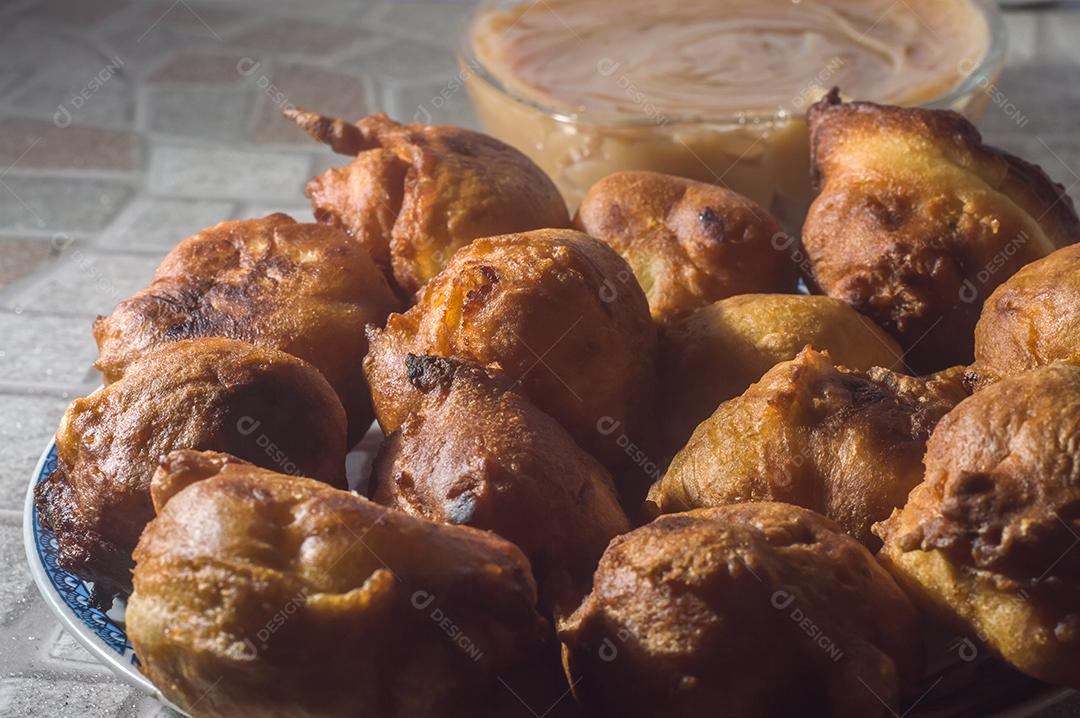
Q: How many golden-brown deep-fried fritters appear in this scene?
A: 13